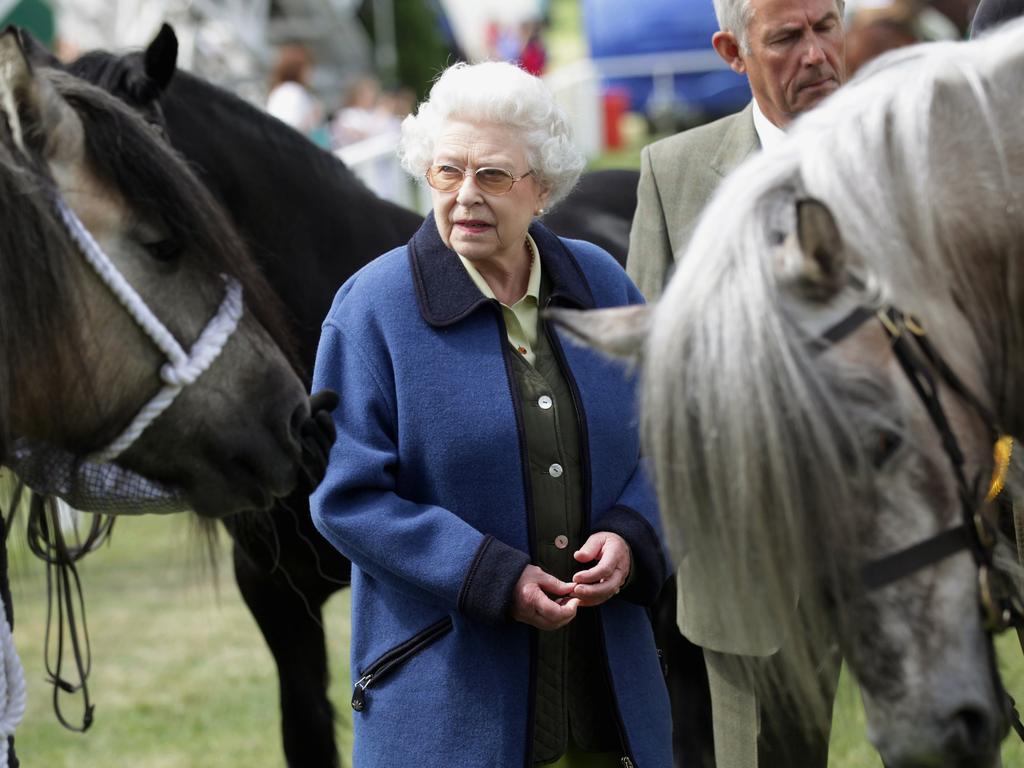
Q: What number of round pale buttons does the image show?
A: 3